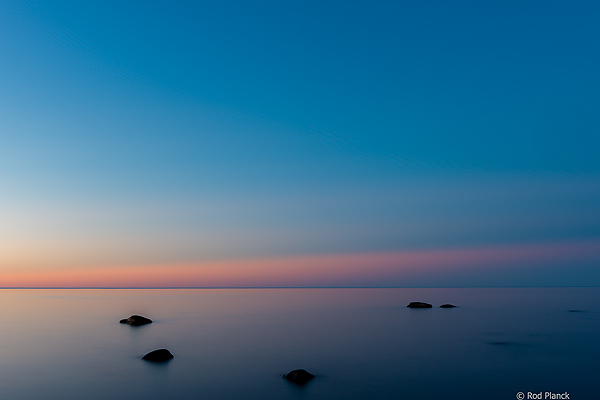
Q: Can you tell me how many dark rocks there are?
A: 5